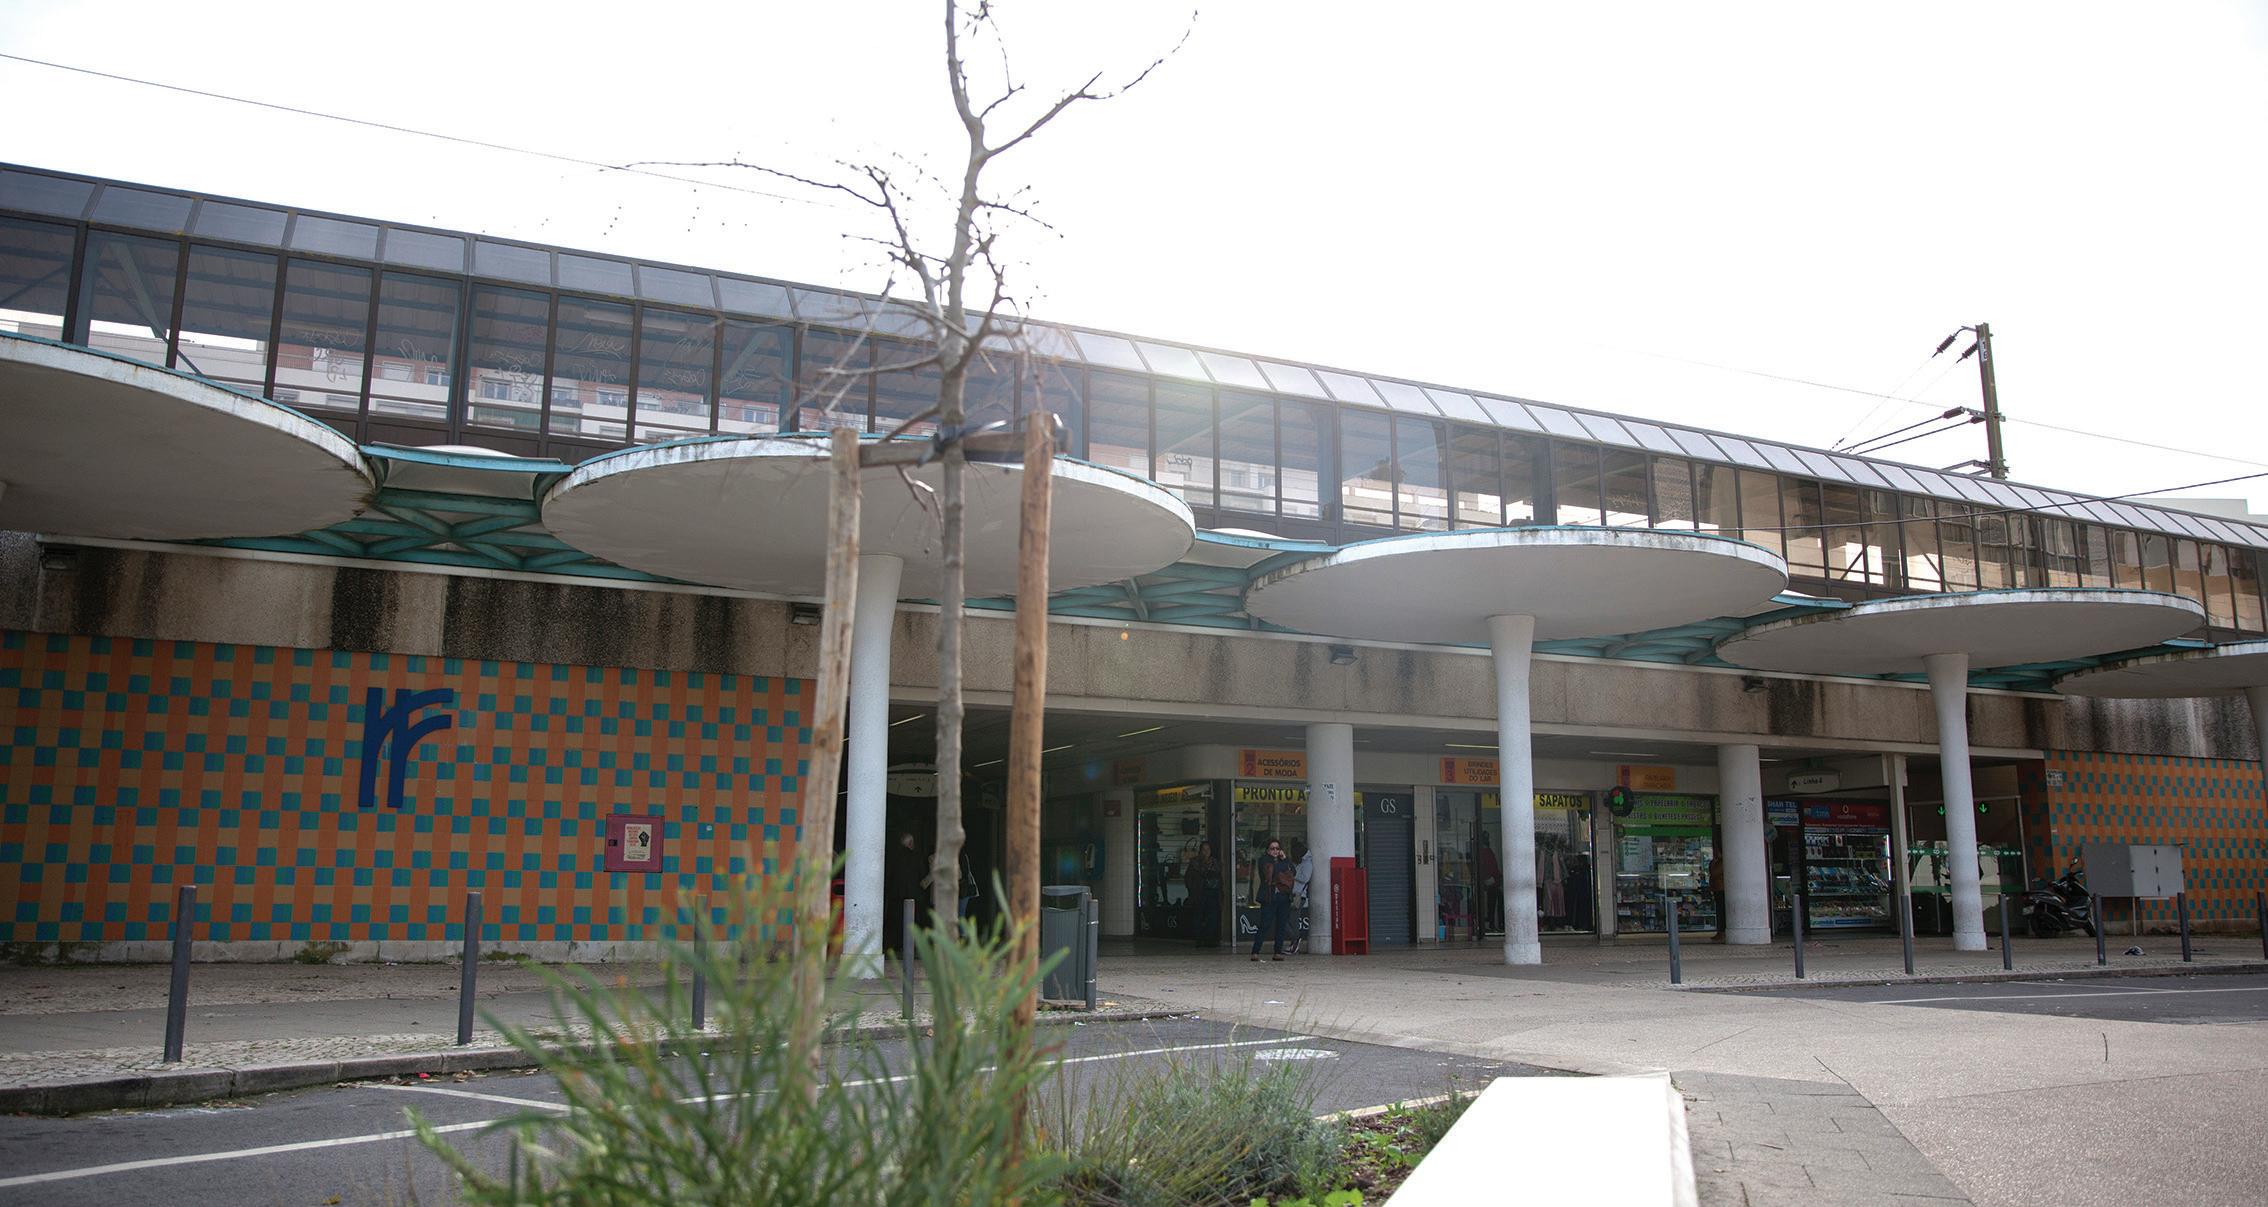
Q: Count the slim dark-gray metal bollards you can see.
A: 12